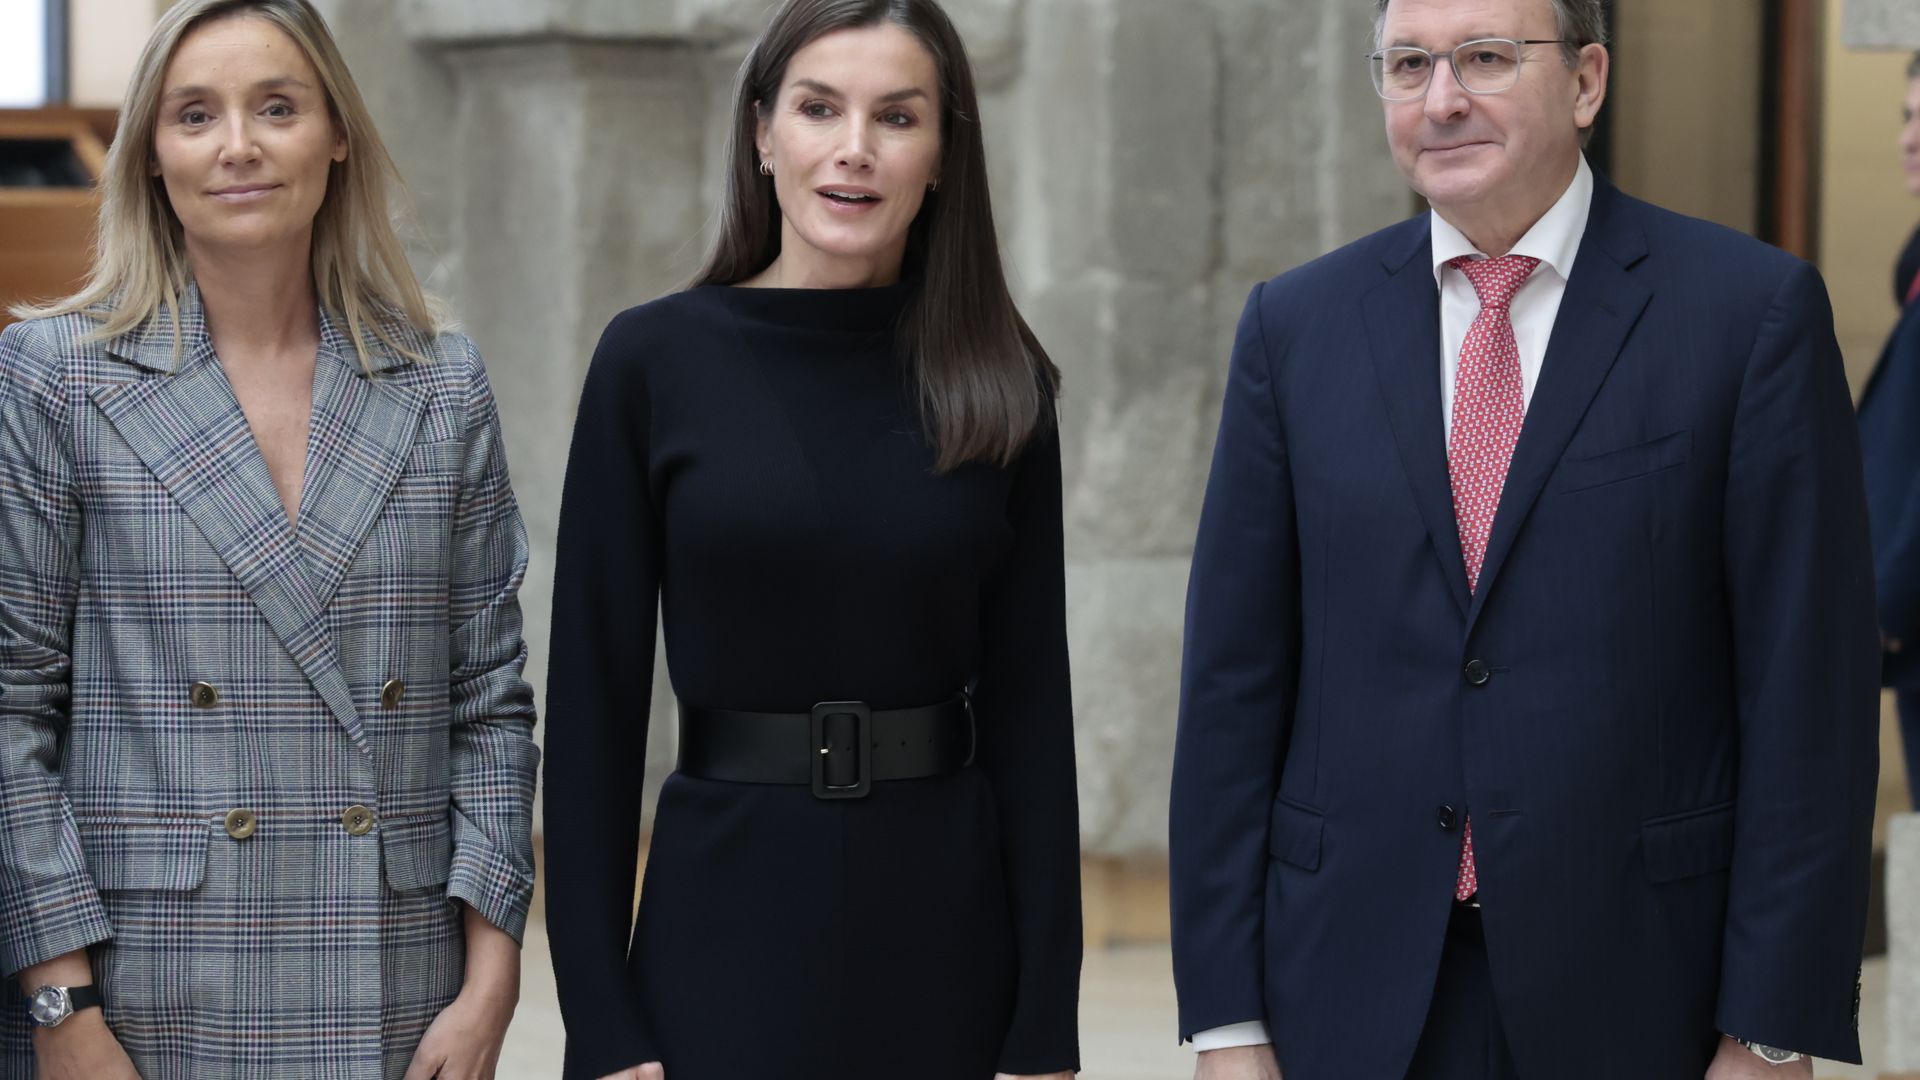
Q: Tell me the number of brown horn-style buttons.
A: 4